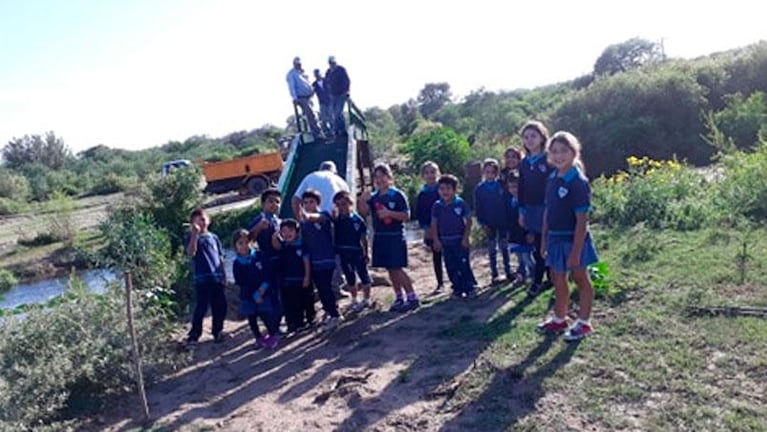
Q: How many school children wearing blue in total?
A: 14